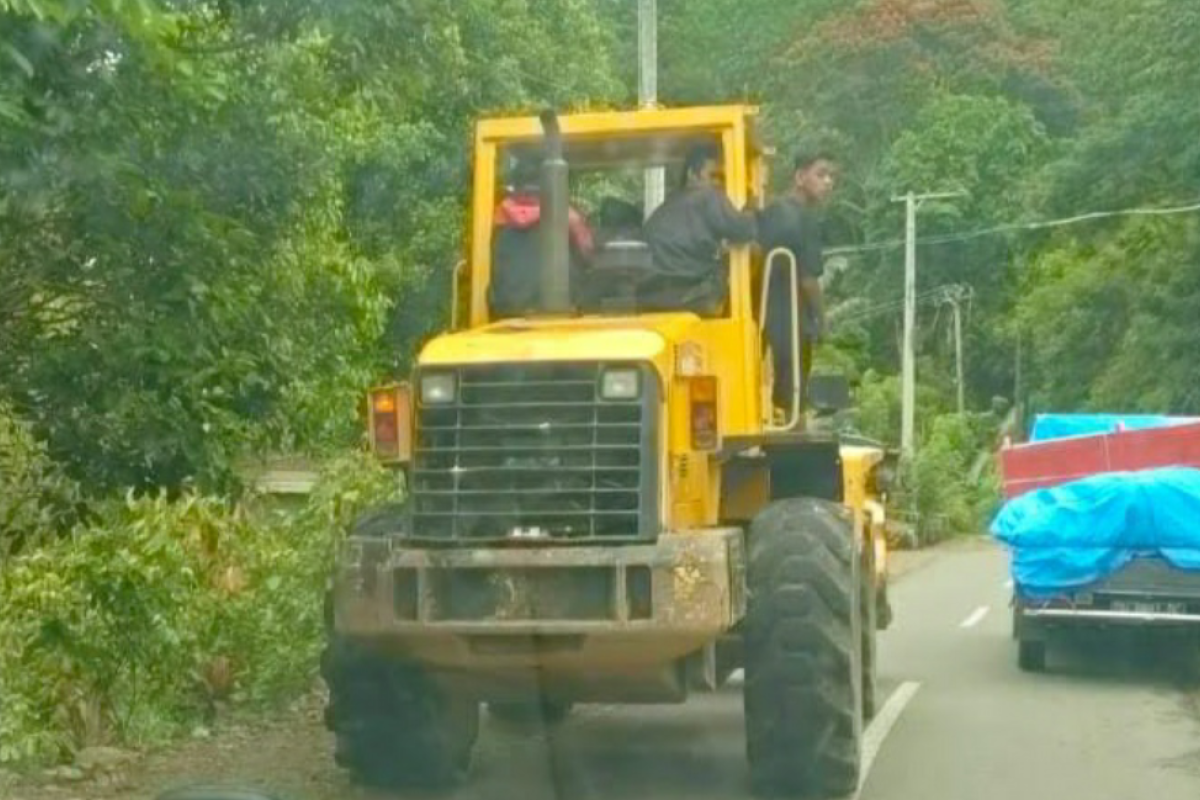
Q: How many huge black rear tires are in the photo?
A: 2